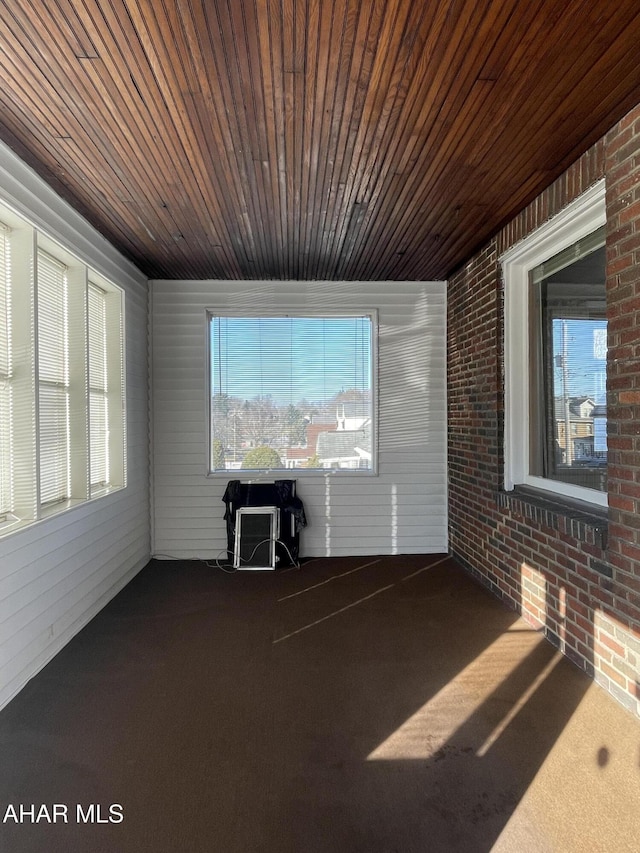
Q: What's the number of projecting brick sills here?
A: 1